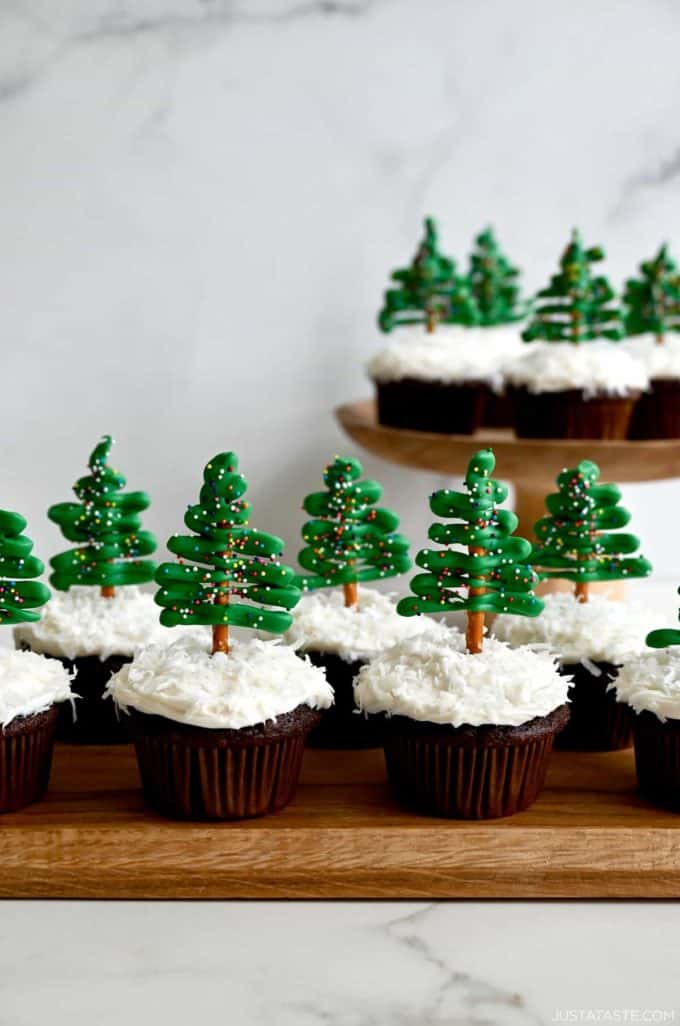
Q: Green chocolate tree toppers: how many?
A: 11